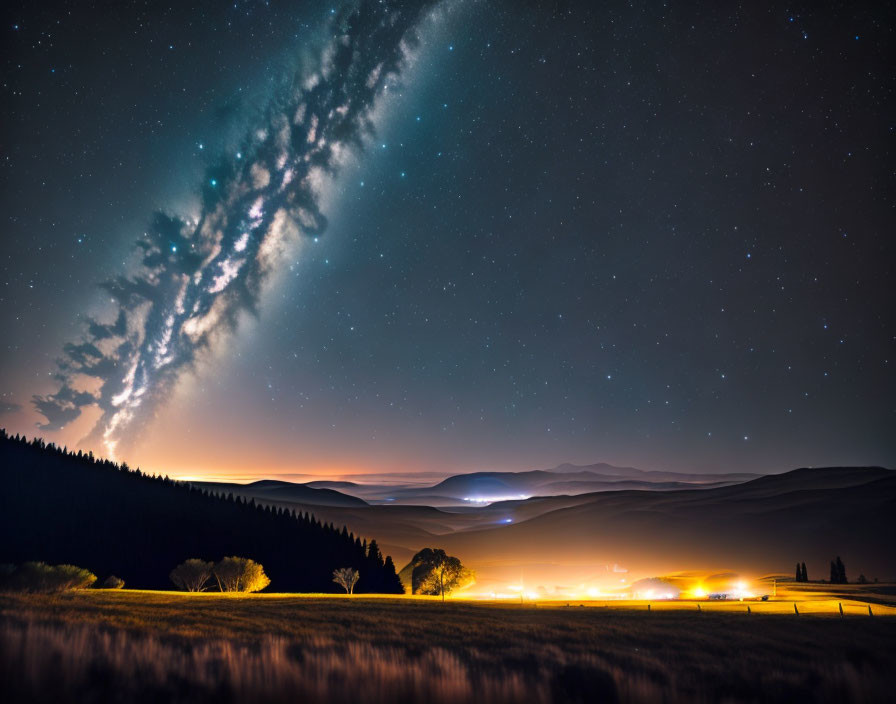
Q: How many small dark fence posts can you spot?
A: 6